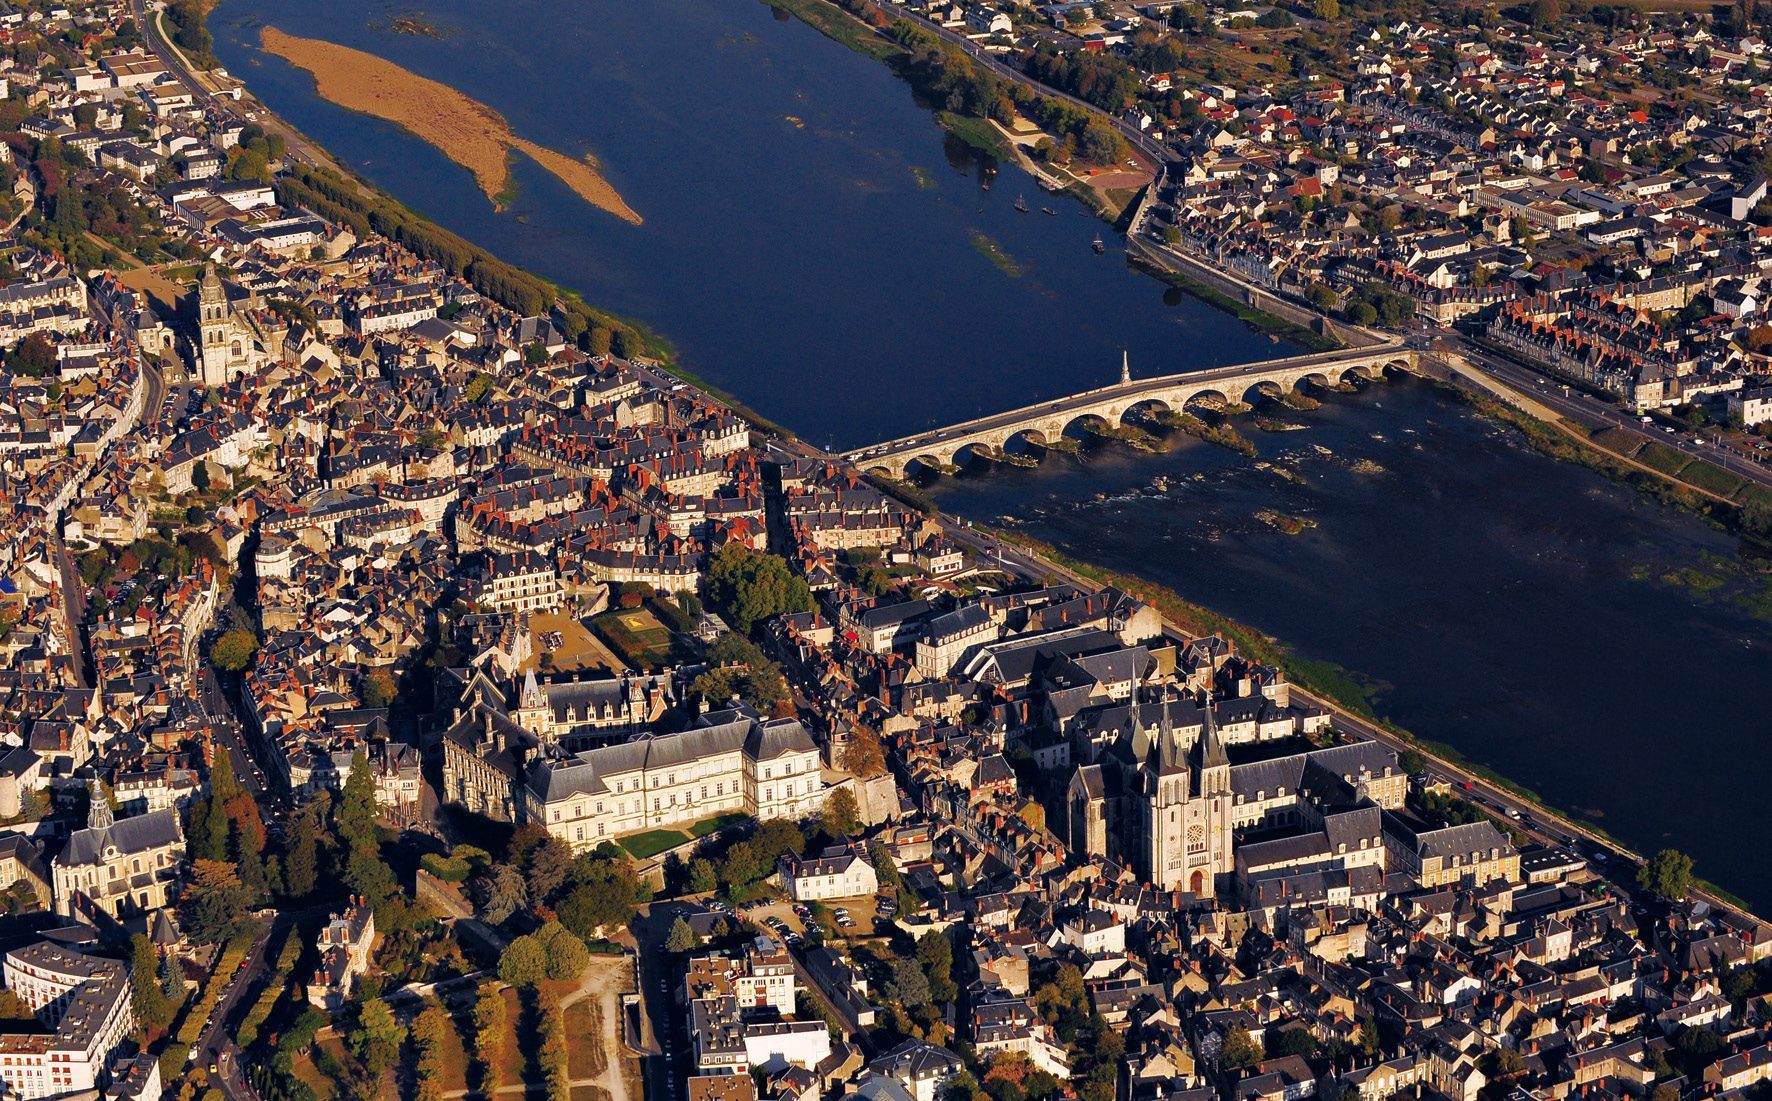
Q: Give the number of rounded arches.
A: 11